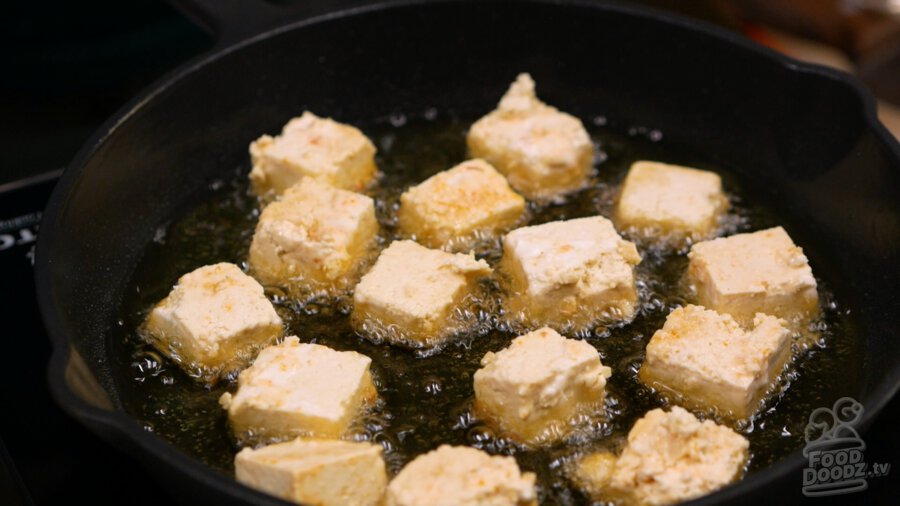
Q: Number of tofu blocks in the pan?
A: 15